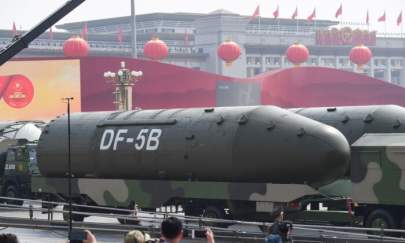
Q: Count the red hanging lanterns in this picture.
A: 5